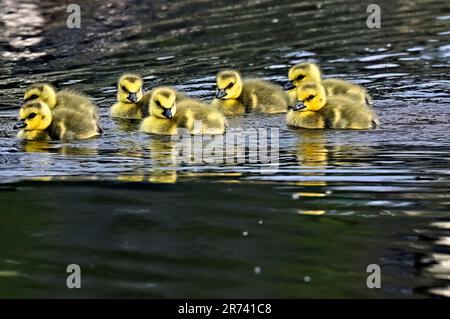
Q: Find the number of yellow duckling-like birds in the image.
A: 7